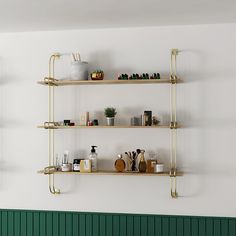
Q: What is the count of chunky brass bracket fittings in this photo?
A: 6